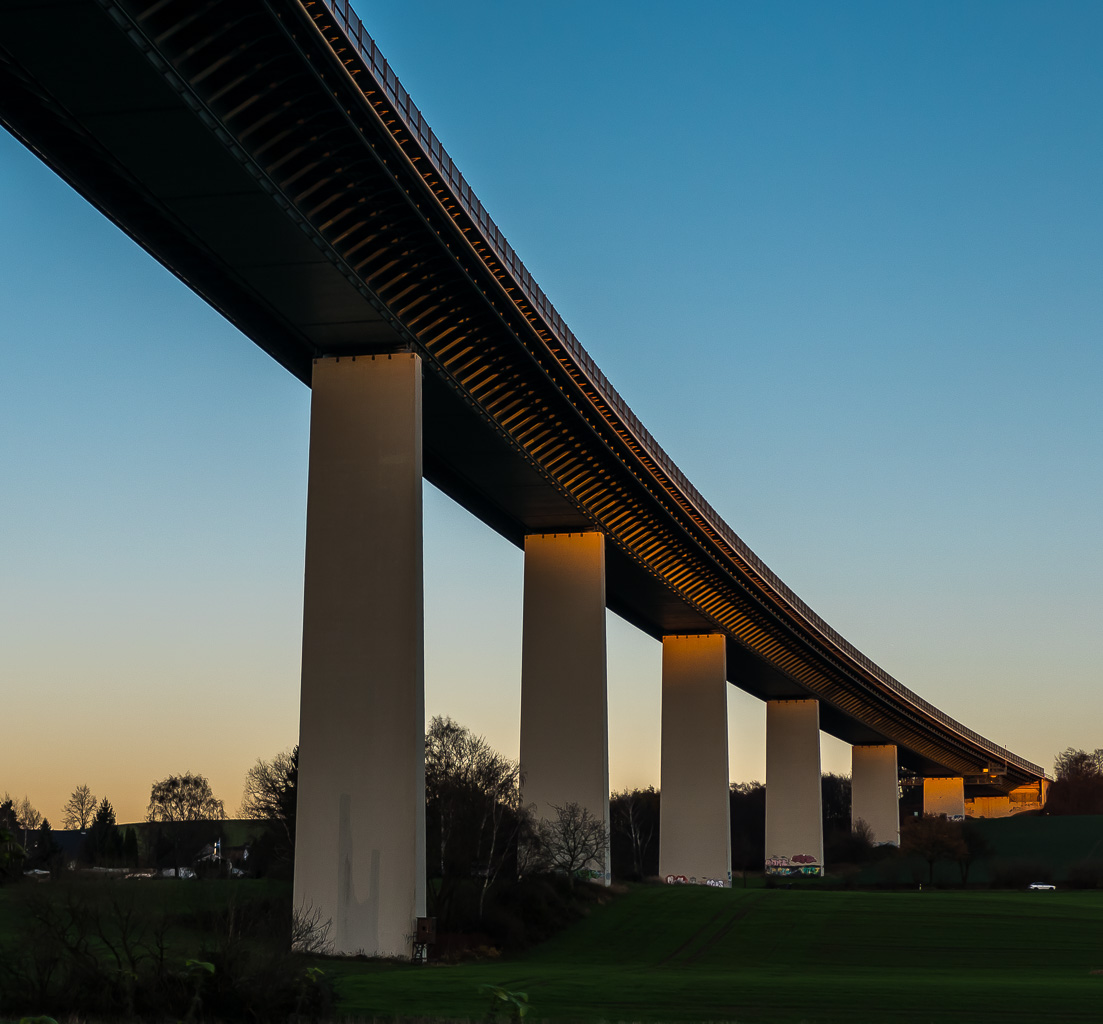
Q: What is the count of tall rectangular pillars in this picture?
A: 6